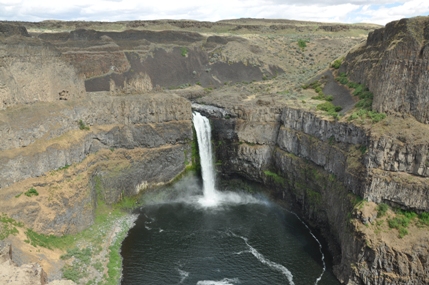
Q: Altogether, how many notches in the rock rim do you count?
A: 1